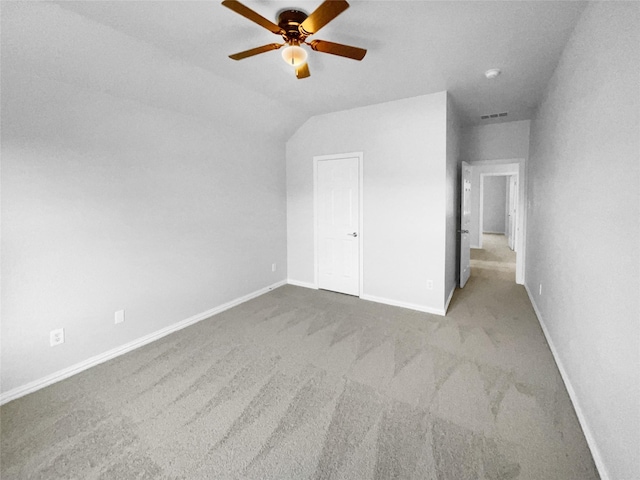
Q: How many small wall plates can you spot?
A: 5